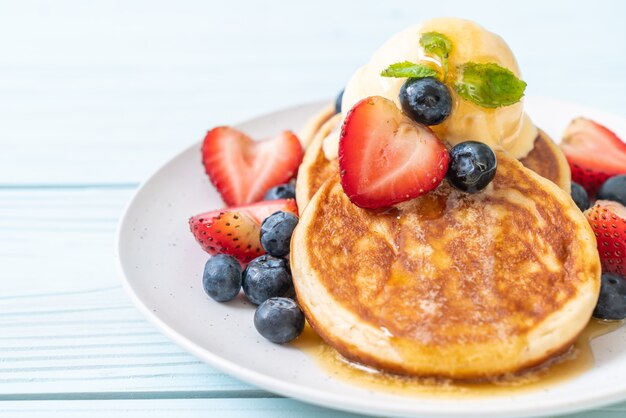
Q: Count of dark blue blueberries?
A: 11